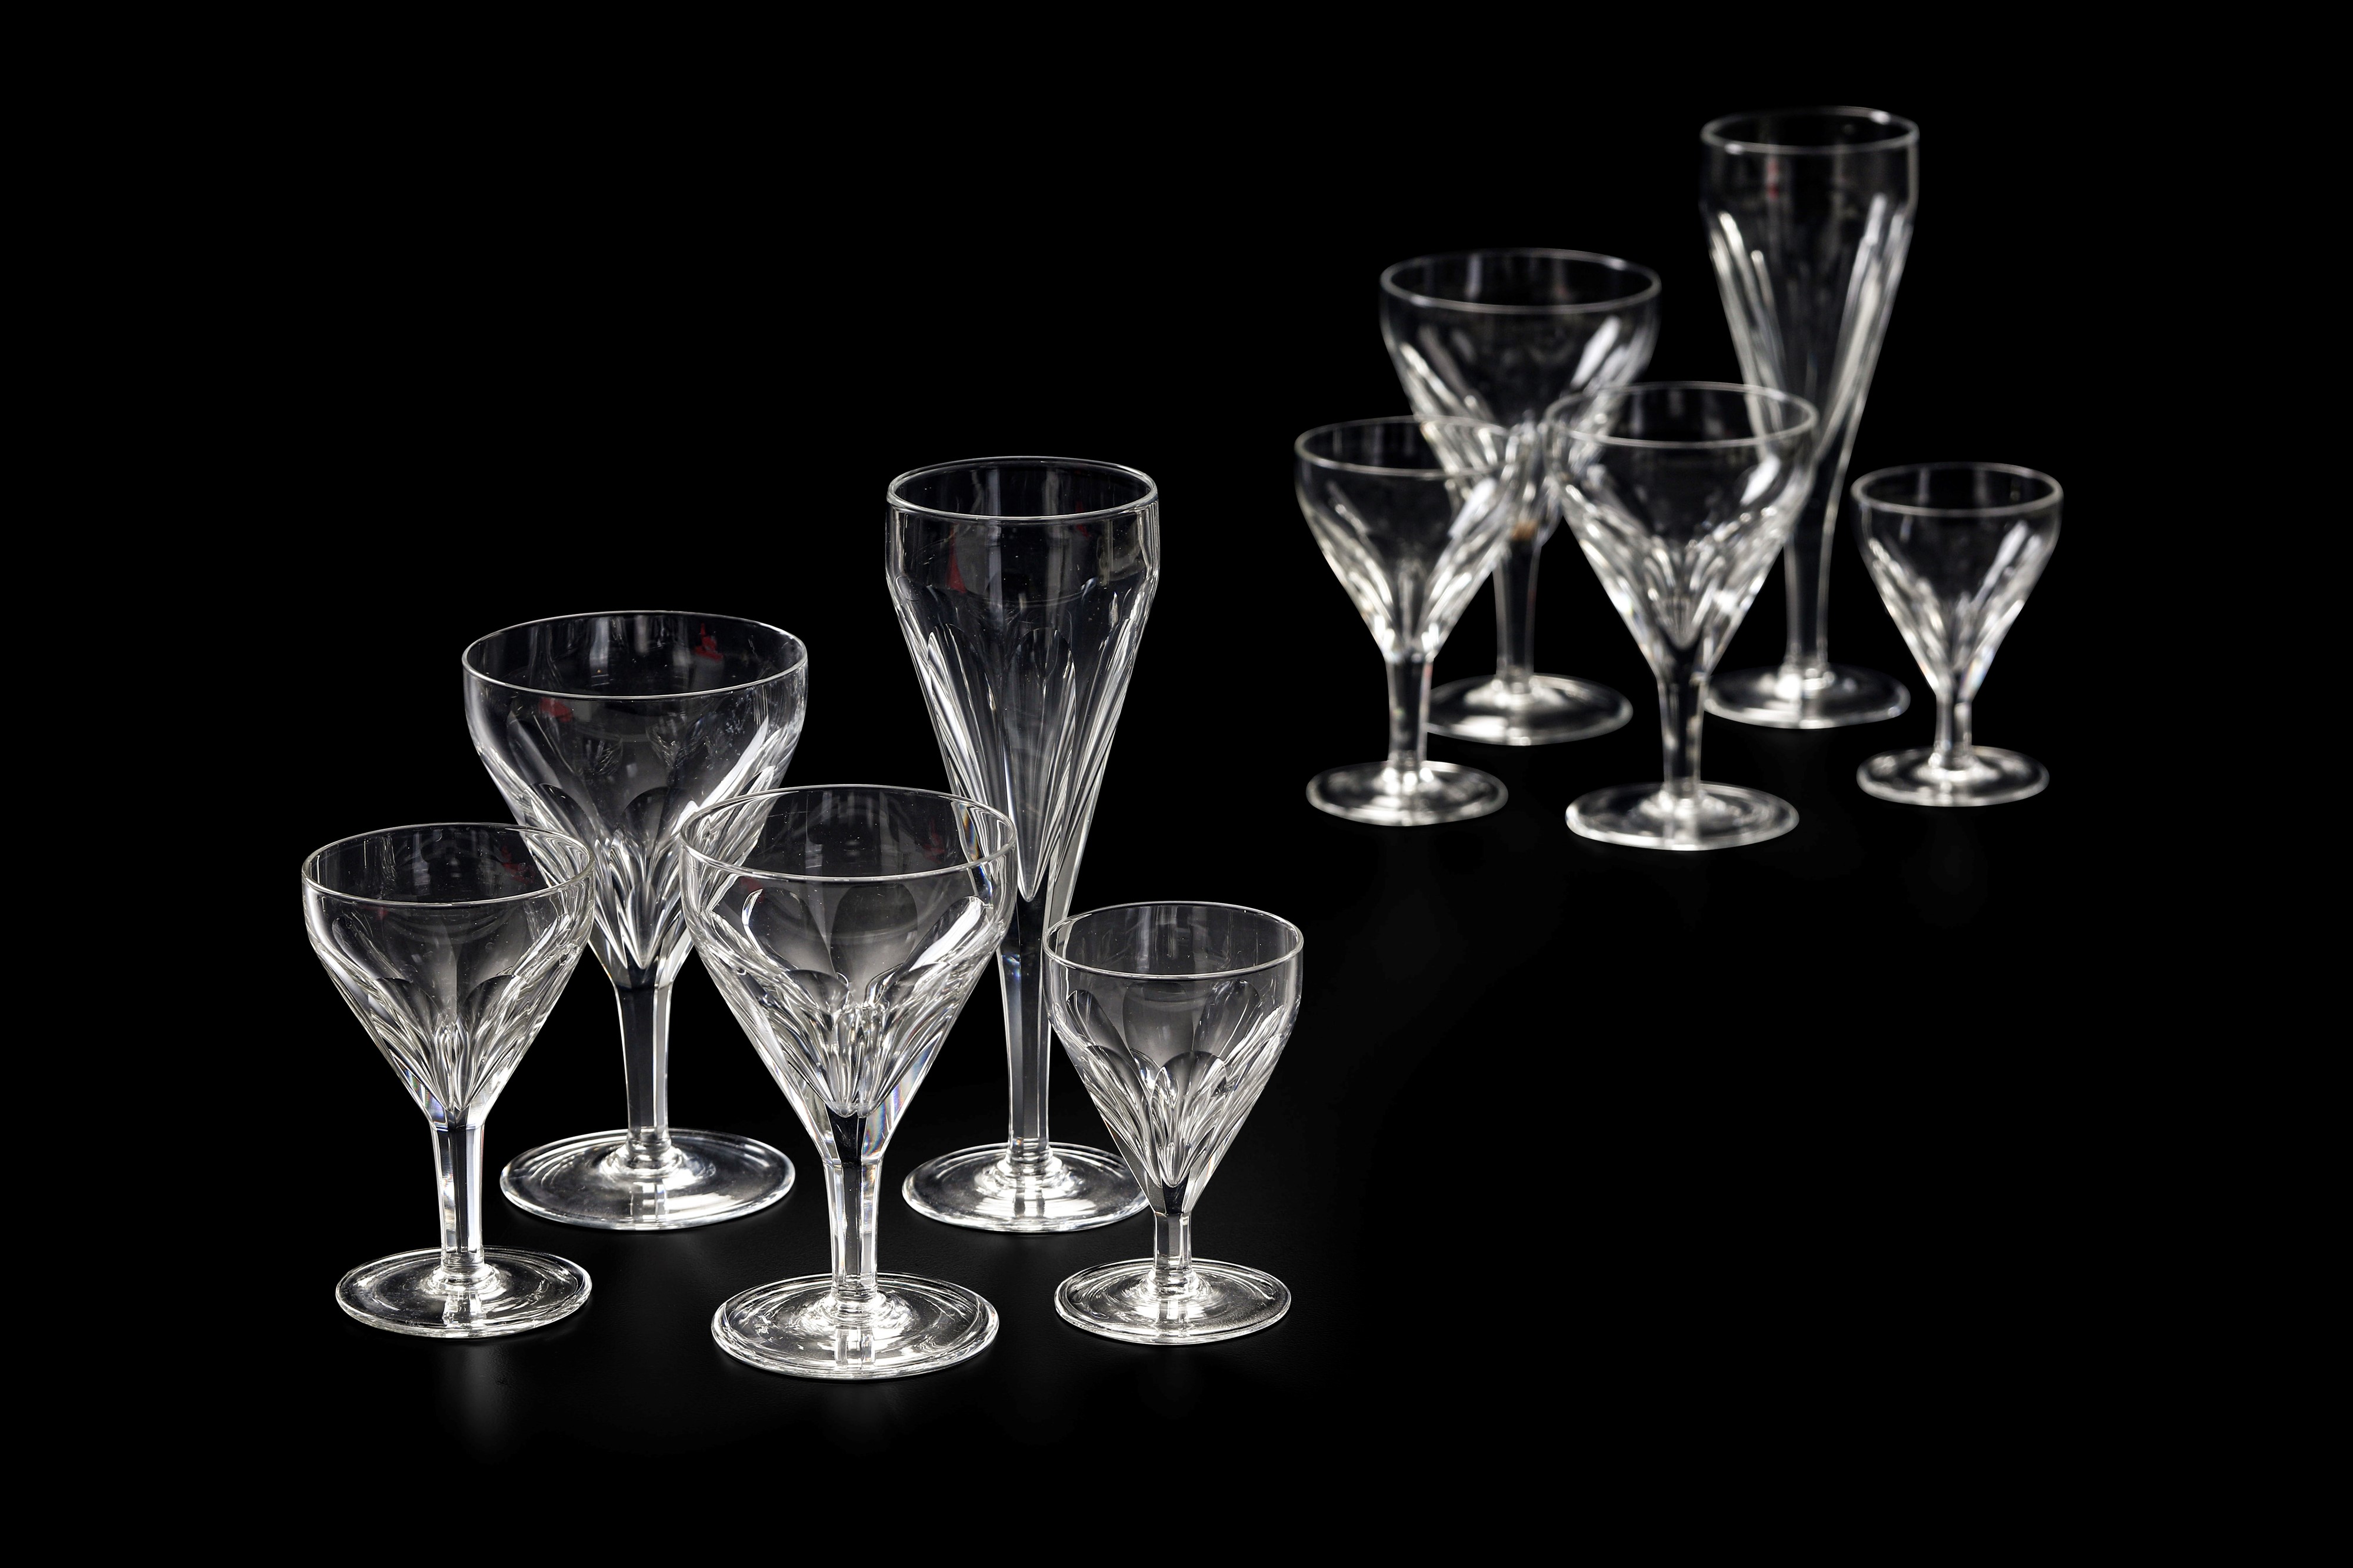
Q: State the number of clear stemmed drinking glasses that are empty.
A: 10